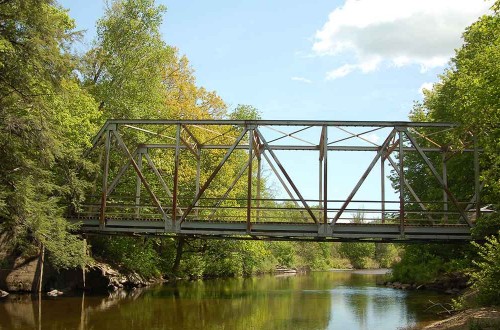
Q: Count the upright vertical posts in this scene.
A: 12